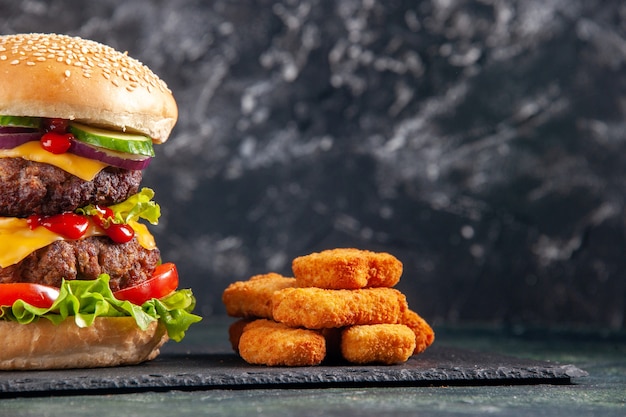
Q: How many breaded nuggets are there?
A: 7